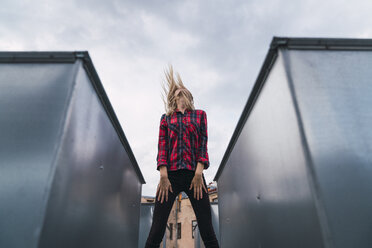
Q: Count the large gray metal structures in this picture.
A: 2